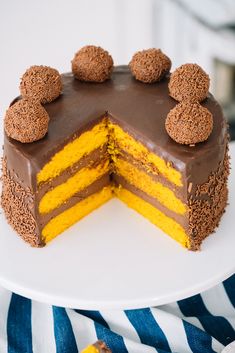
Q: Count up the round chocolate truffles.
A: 6